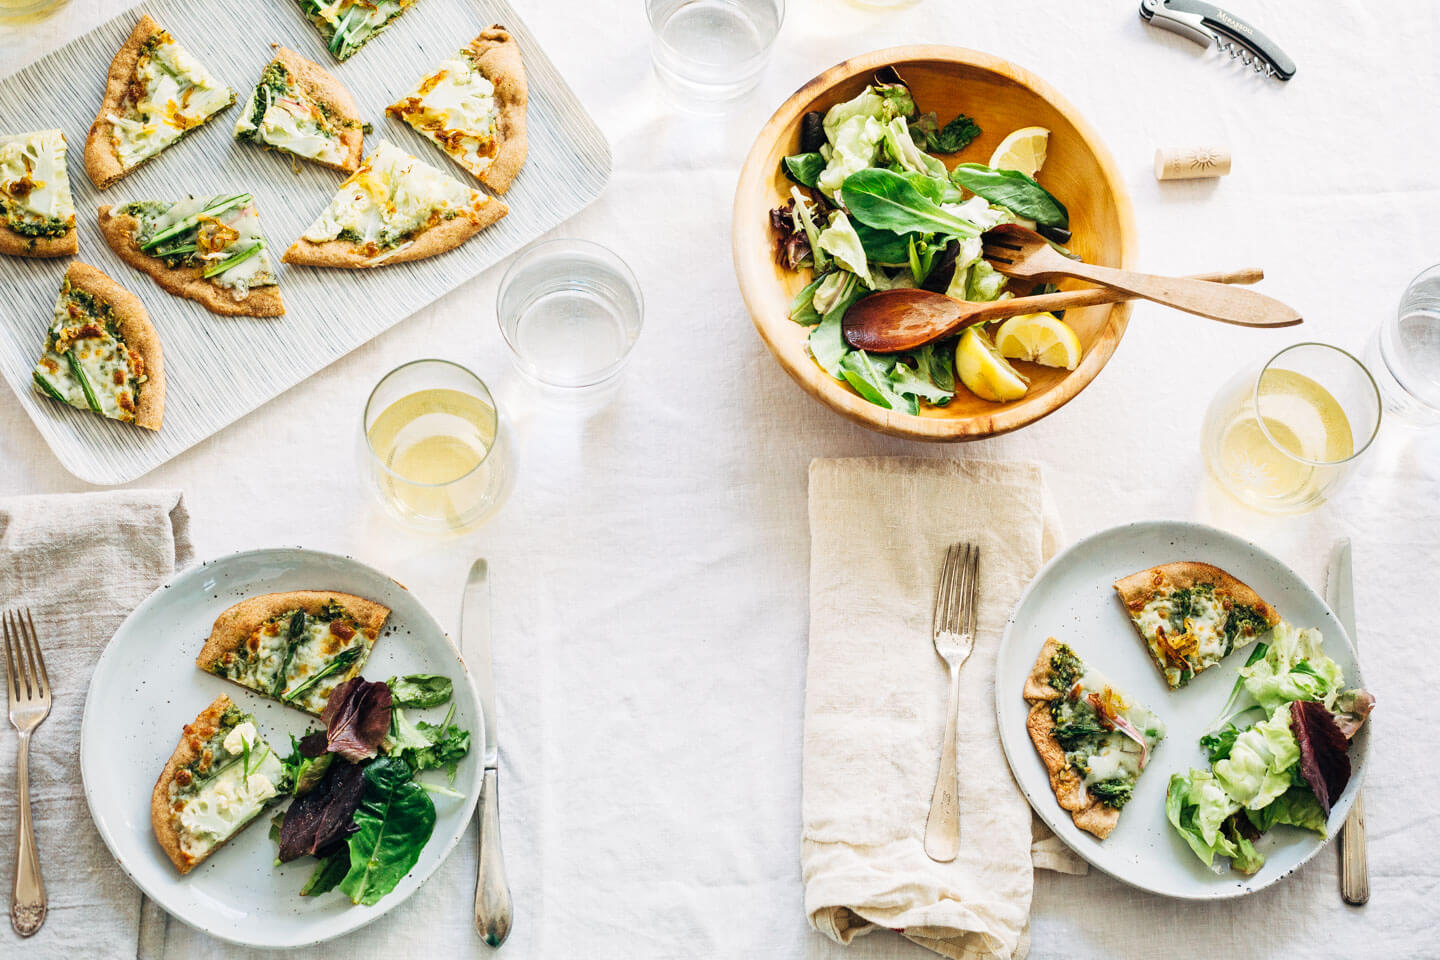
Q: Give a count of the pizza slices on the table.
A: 12